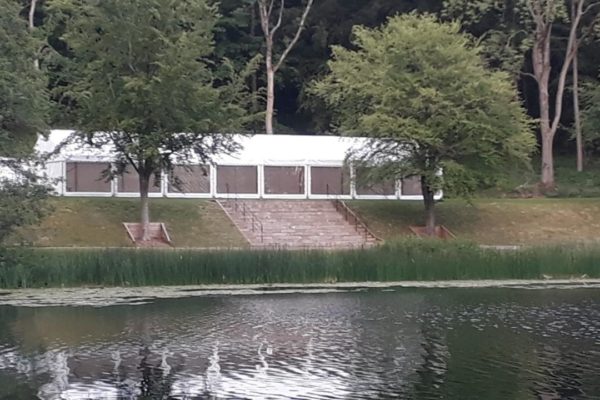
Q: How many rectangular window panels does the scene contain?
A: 8